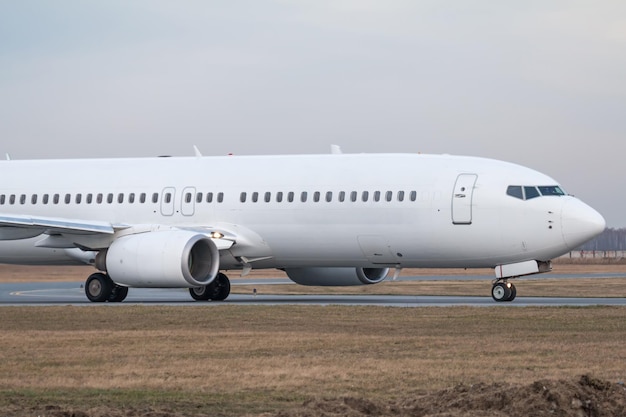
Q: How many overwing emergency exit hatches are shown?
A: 2